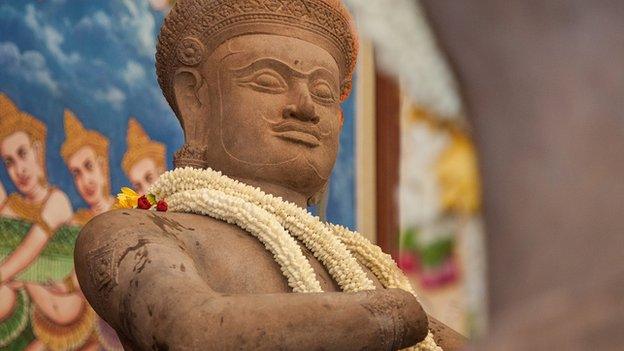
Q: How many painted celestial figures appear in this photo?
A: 3